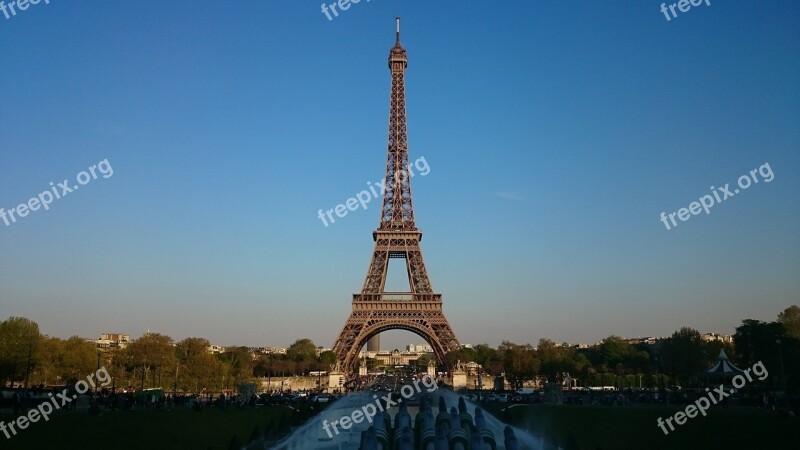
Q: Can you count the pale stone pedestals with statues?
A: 4